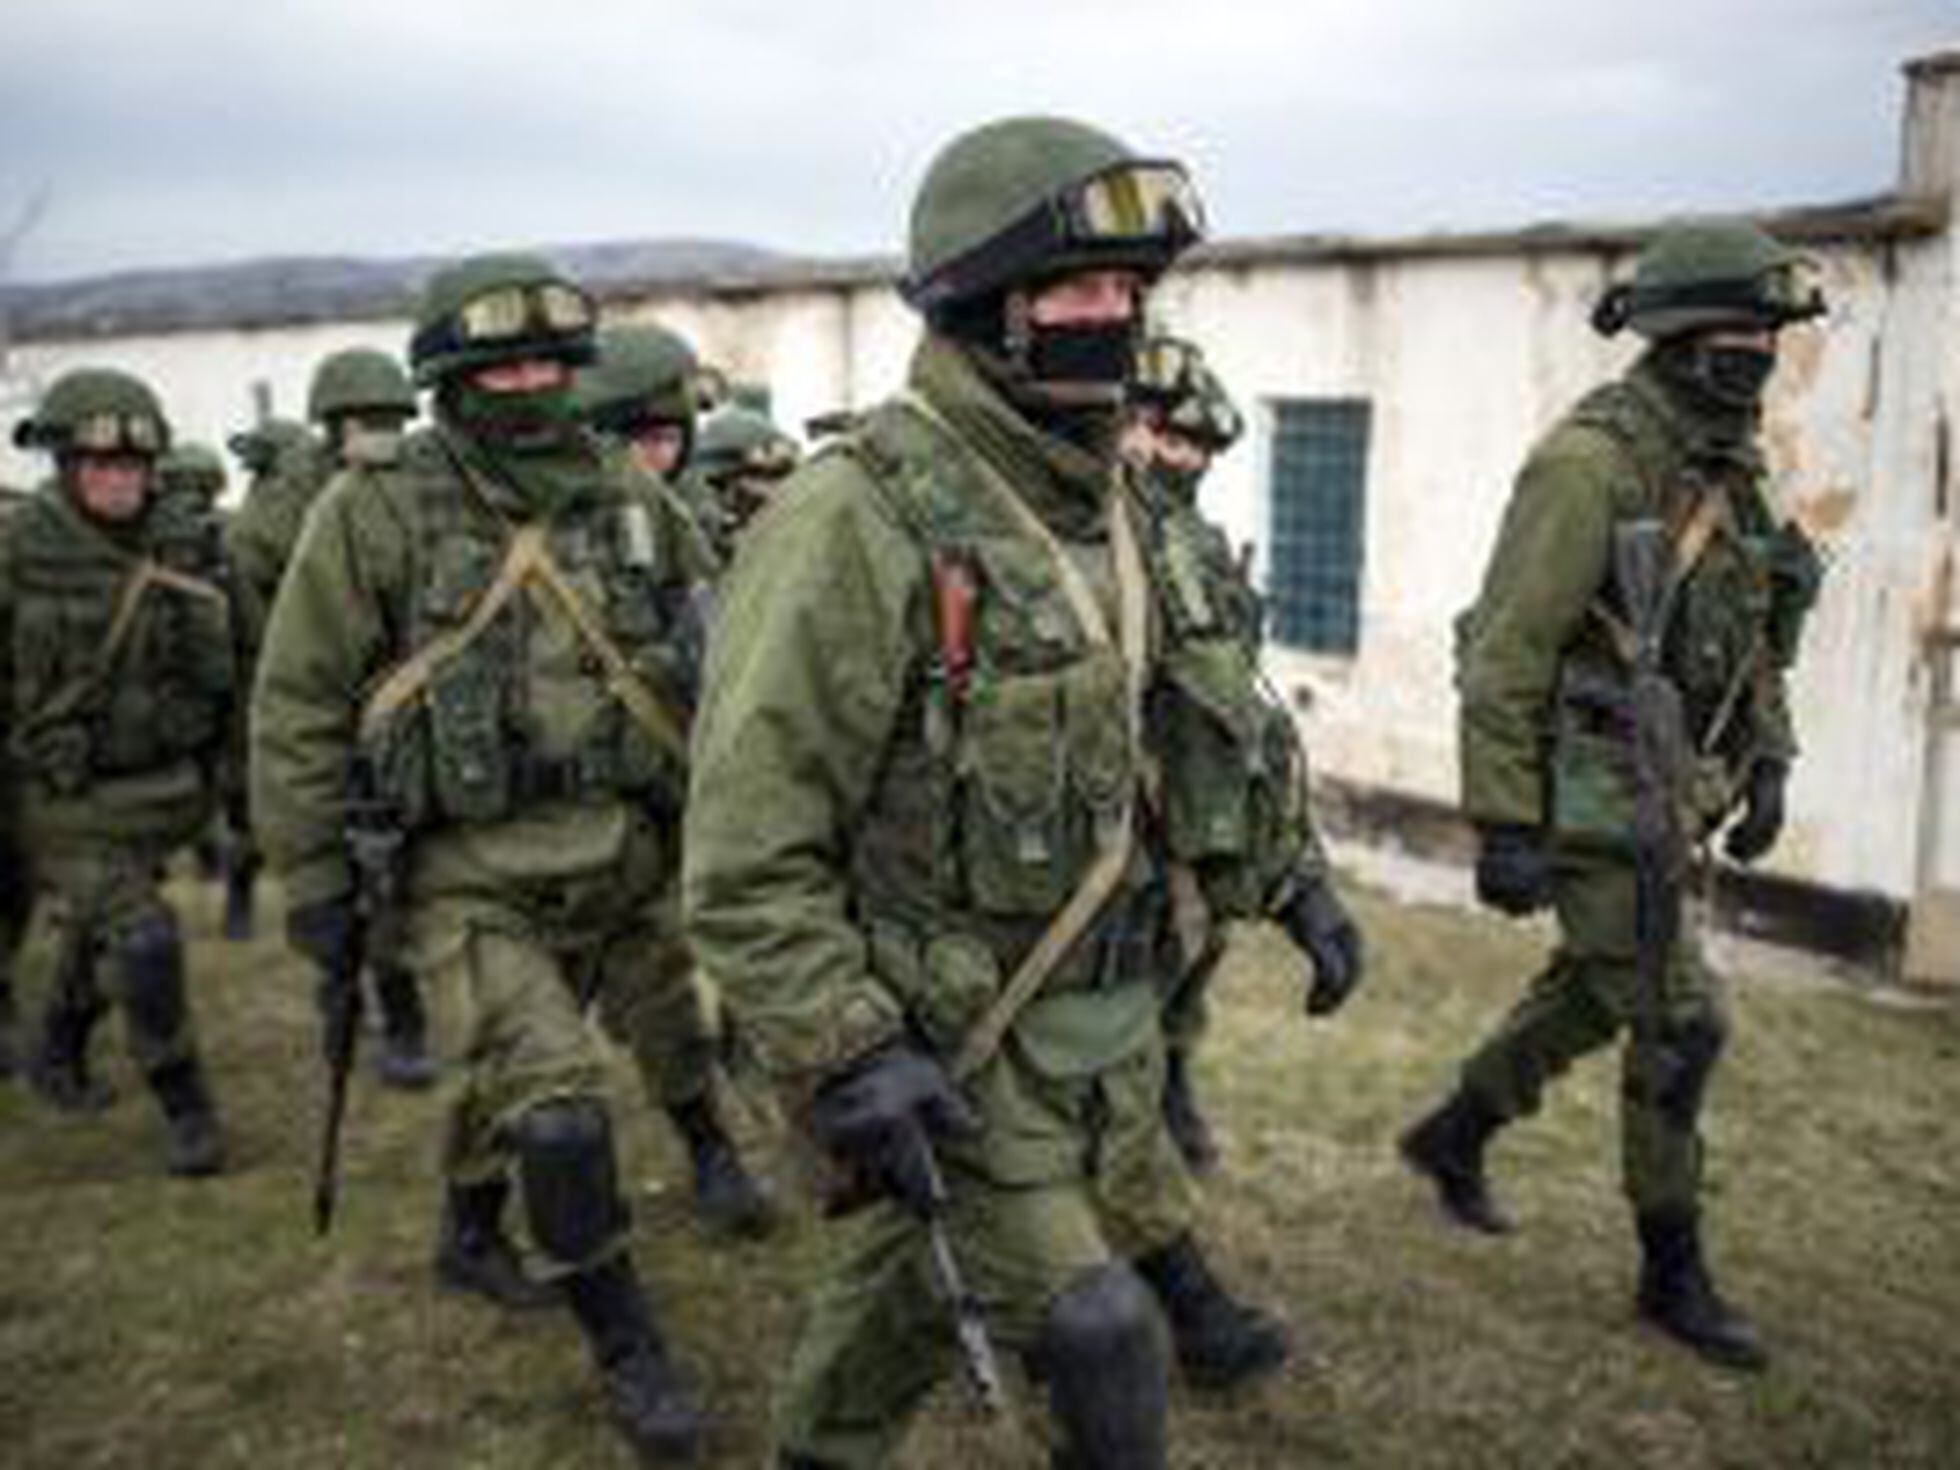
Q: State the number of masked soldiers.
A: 3